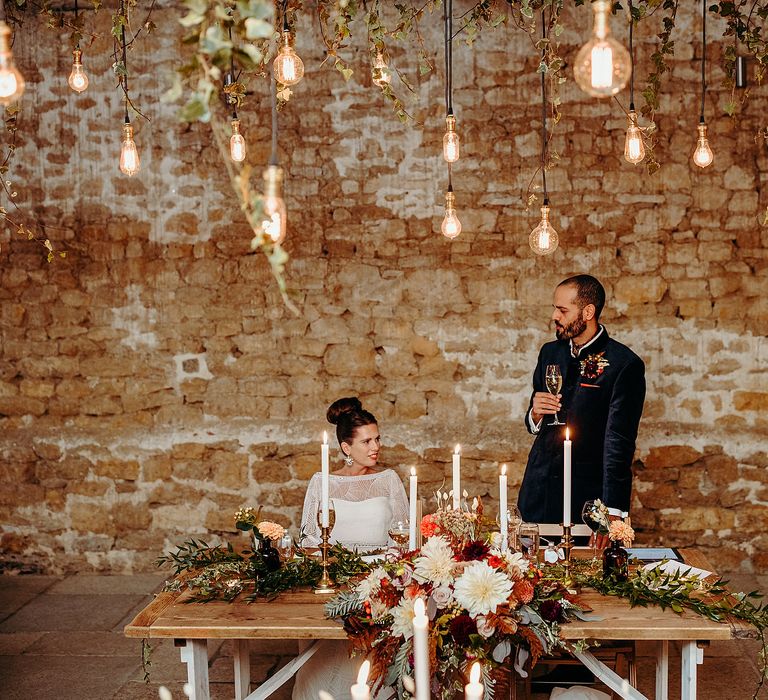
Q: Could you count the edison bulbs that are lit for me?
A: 13